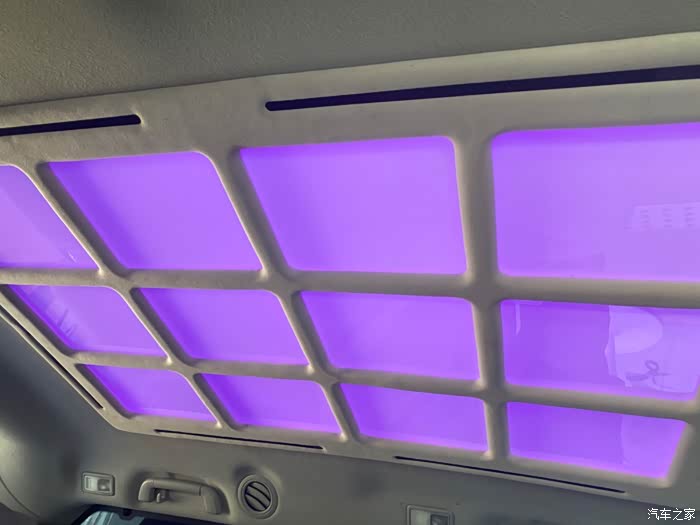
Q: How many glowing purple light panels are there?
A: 12